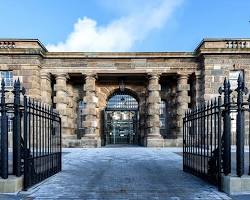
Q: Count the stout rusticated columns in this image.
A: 4